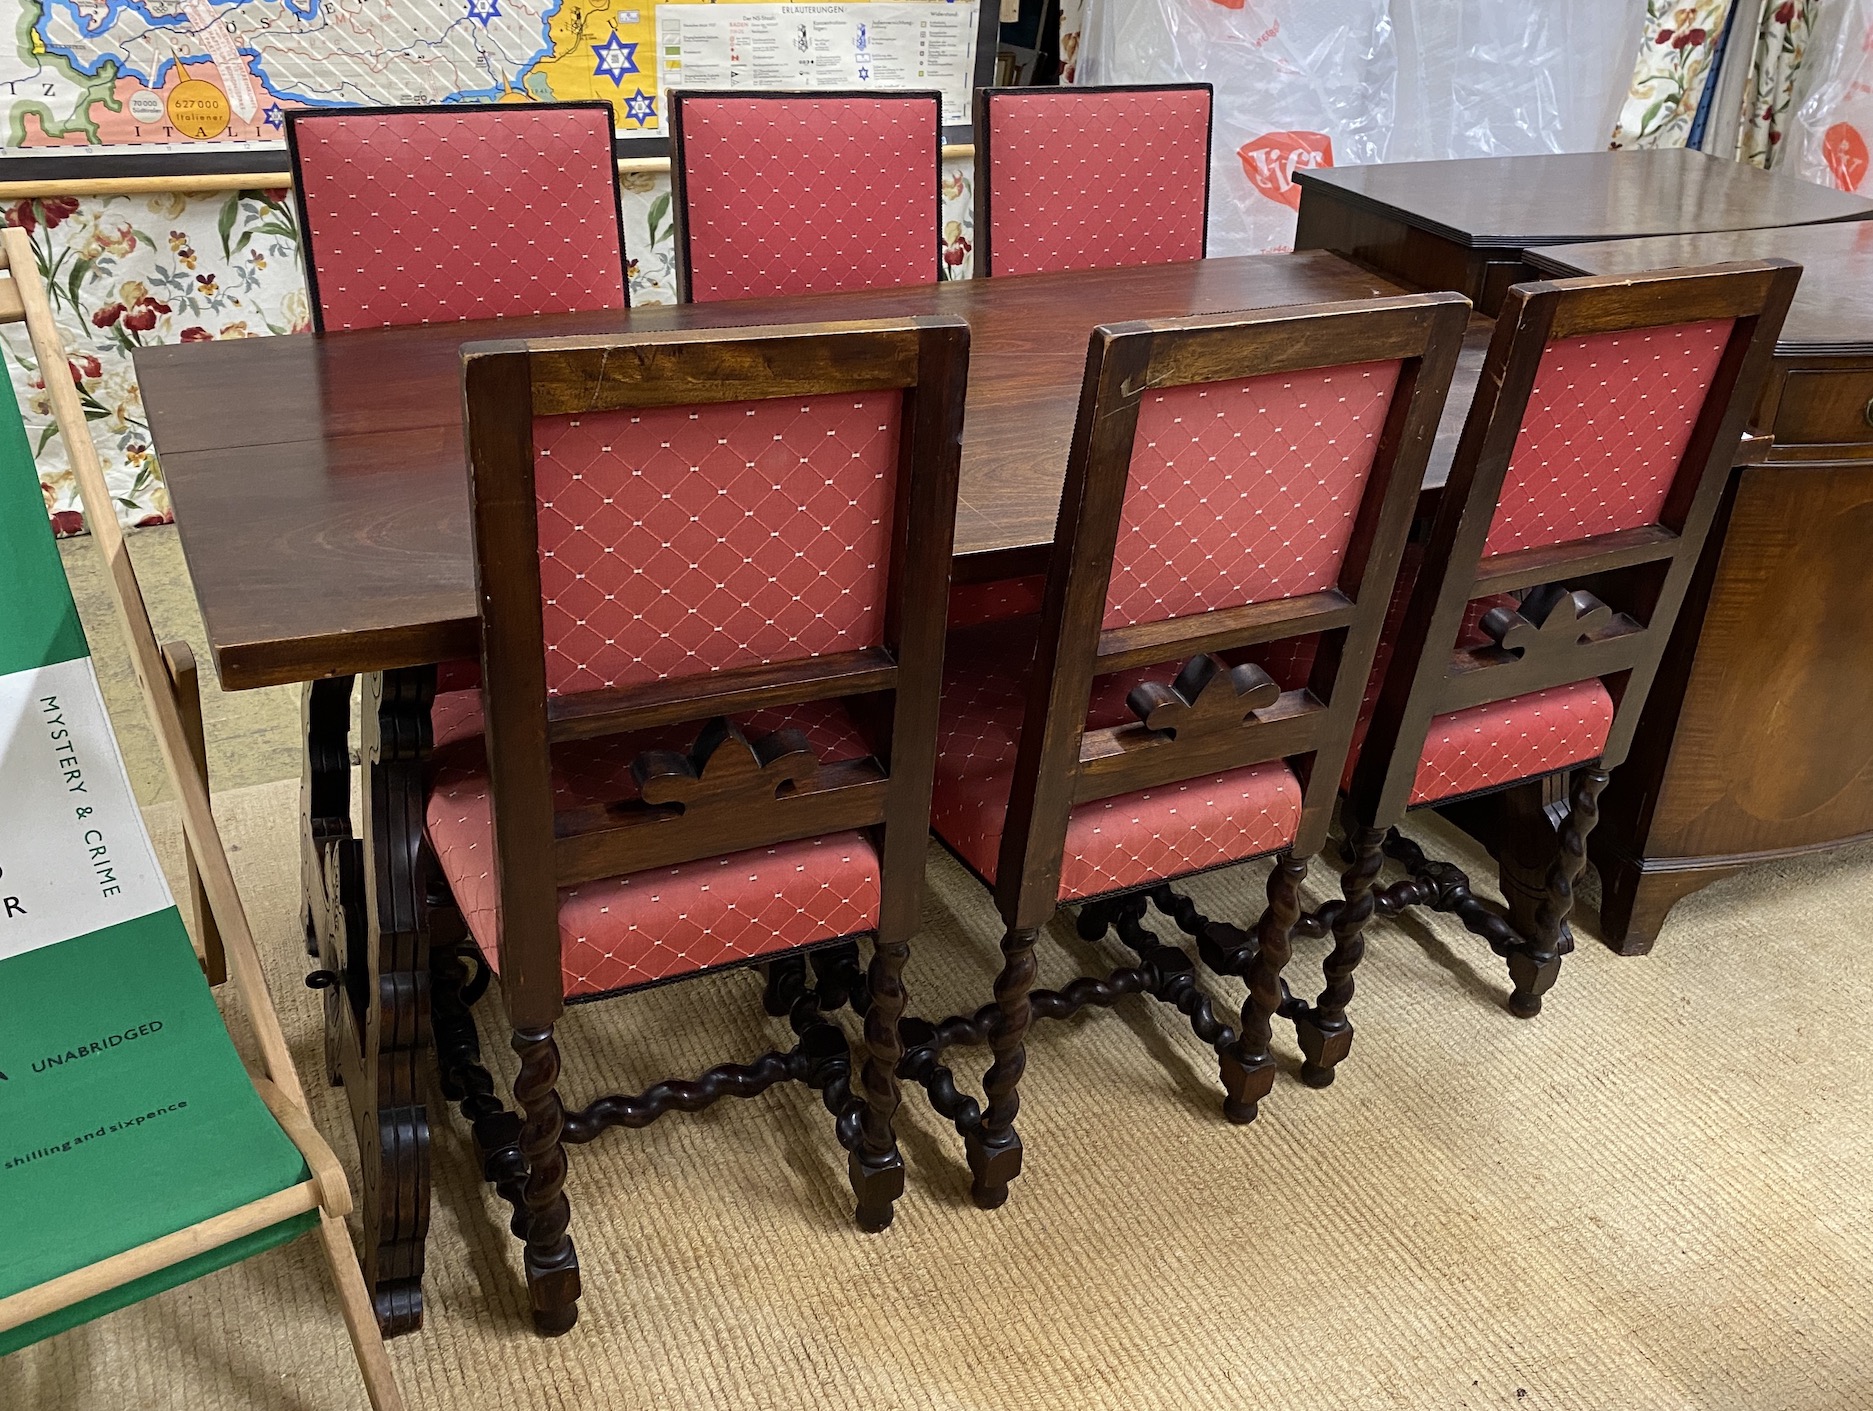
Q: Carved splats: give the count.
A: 3